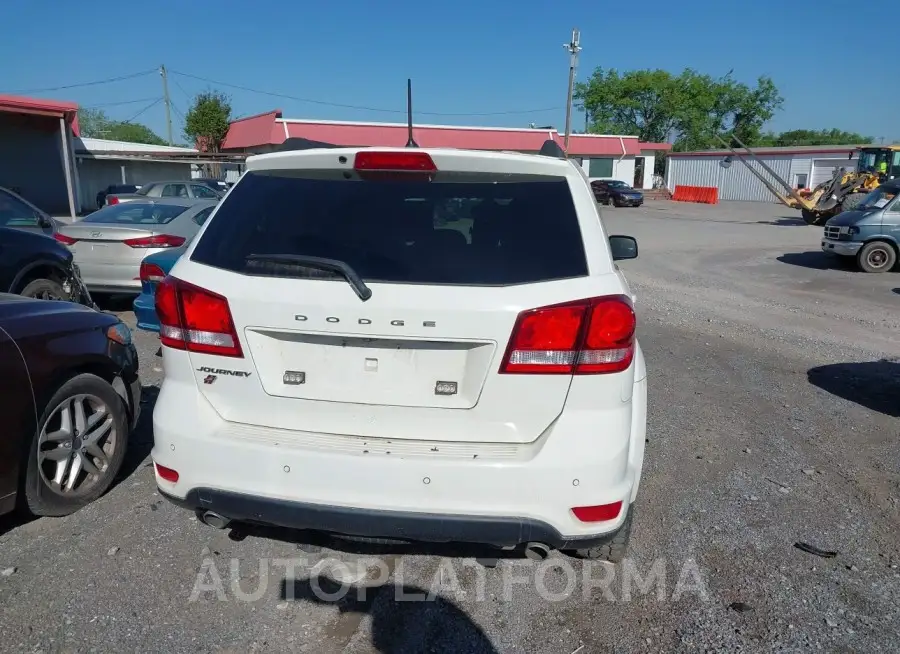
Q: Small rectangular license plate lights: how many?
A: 2